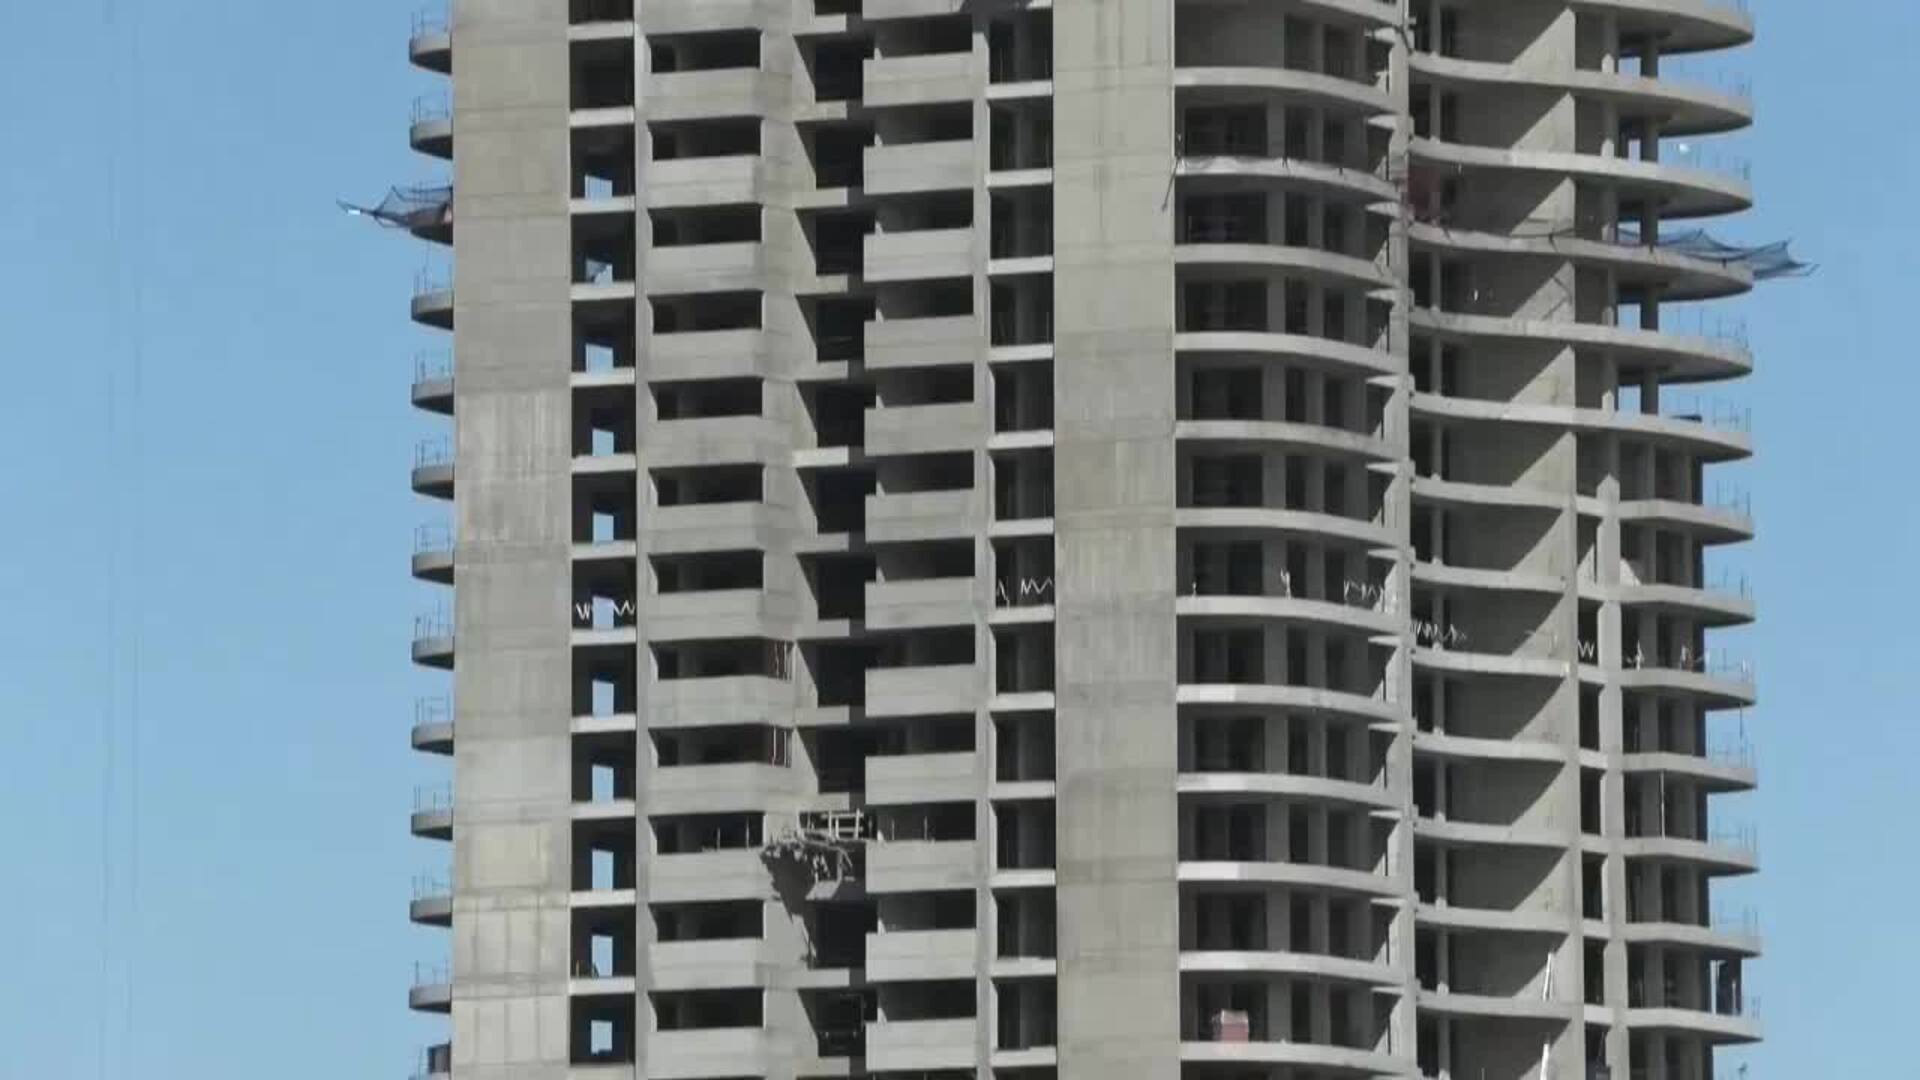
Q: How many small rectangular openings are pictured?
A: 11